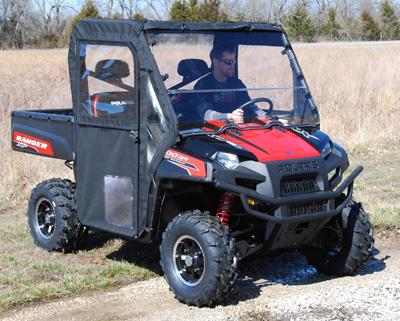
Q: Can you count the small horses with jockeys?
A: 0